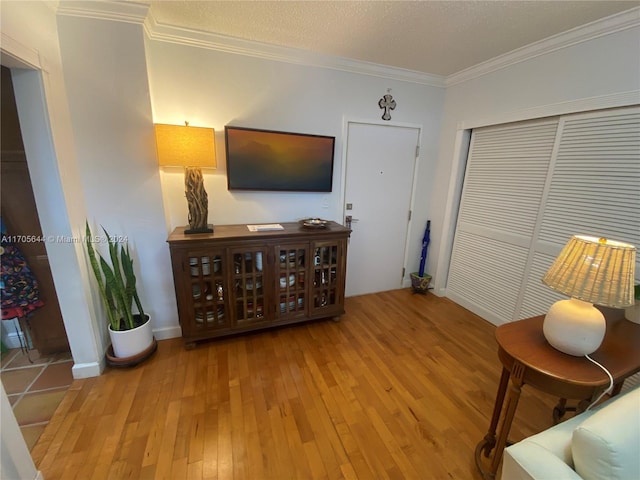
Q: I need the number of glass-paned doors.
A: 4